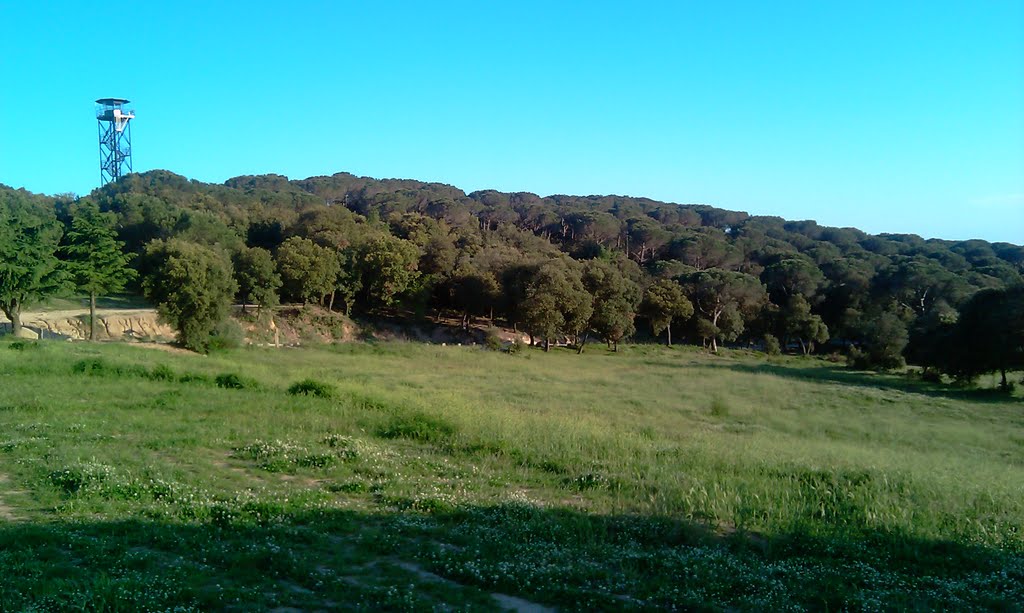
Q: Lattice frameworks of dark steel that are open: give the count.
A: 1